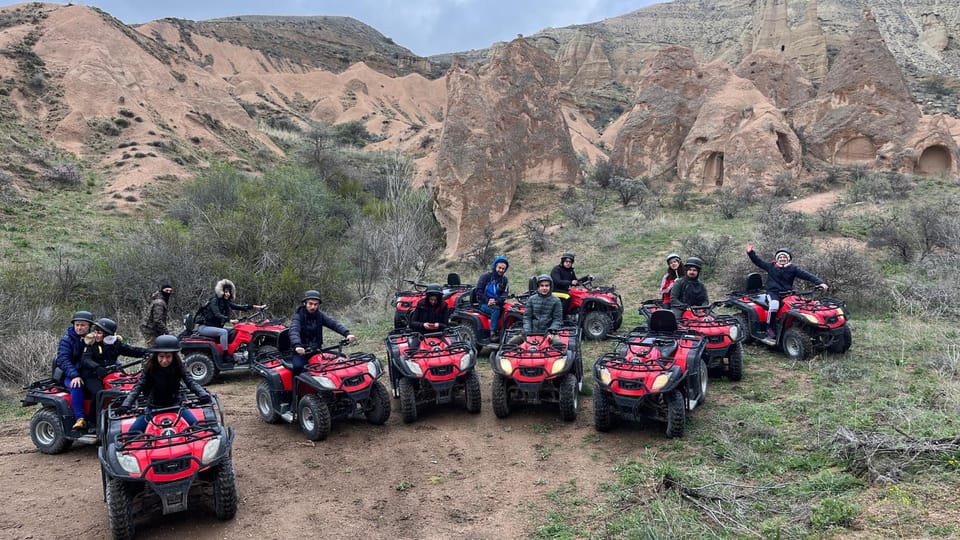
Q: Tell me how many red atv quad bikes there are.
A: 12